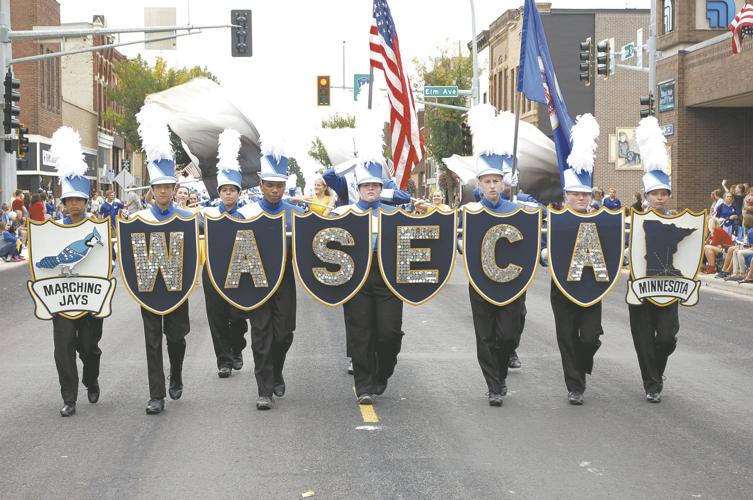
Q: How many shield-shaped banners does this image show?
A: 8